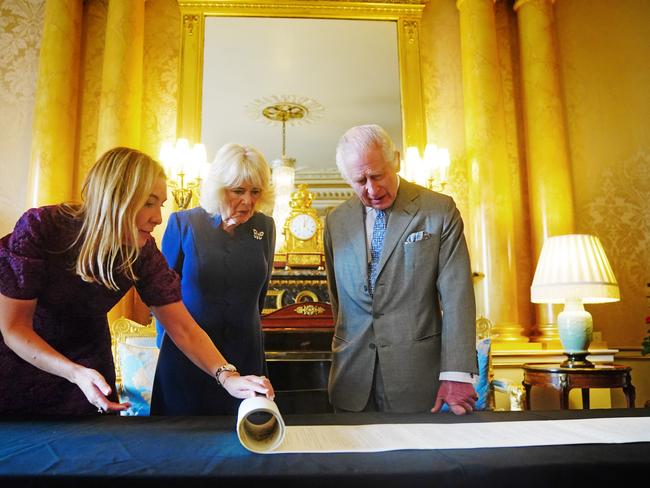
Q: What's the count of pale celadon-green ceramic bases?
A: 1